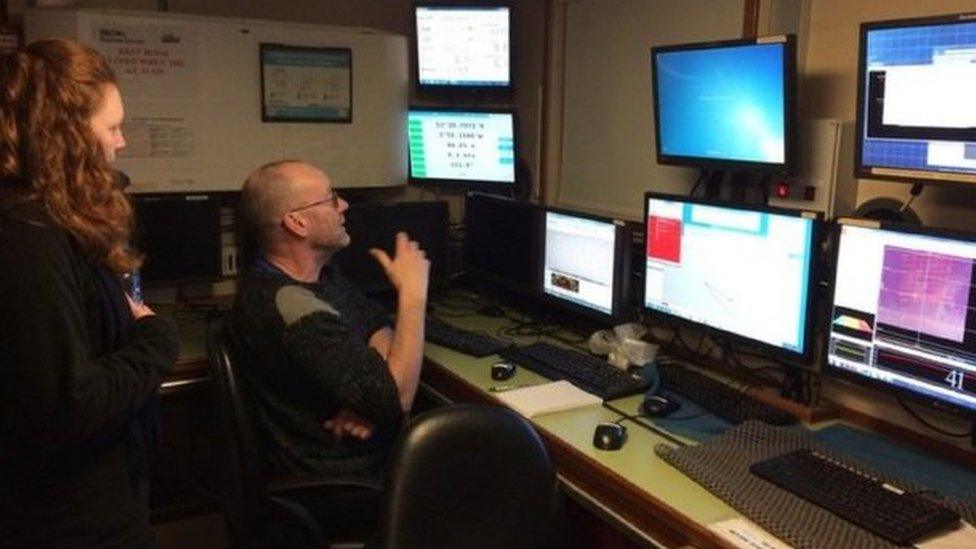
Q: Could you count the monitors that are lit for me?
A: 7